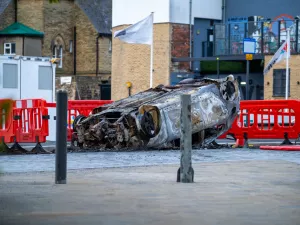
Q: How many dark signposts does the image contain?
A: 2